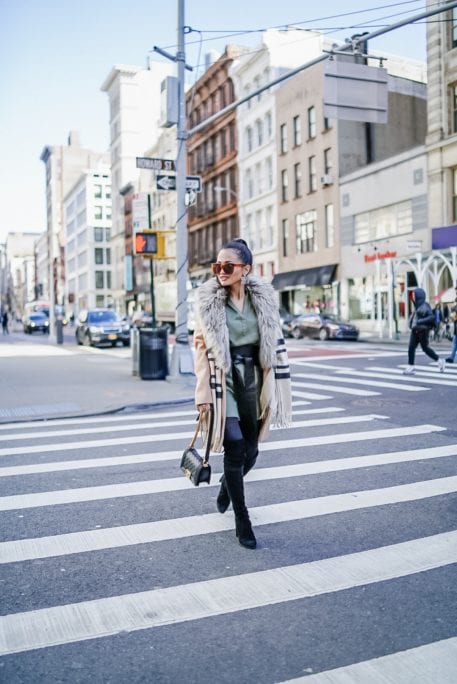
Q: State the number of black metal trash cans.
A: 1